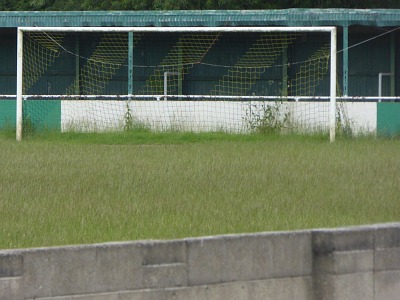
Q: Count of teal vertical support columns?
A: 2